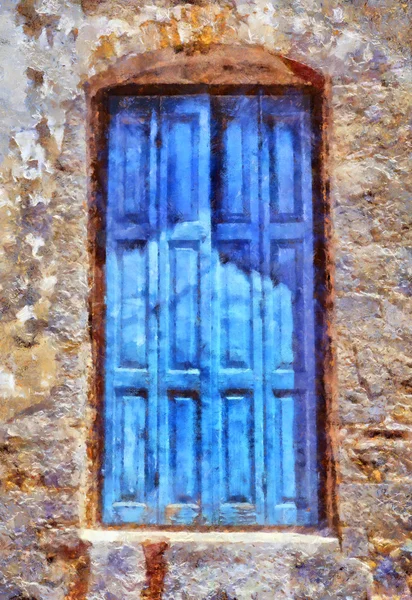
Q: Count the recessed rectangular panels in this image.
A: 12